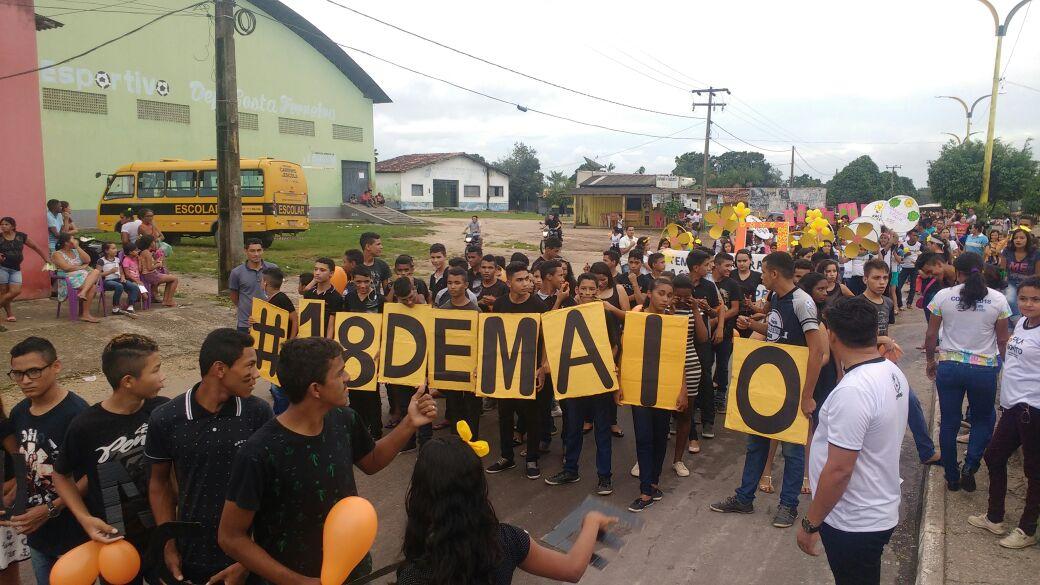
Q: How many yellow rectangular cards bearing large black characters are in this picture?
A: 9